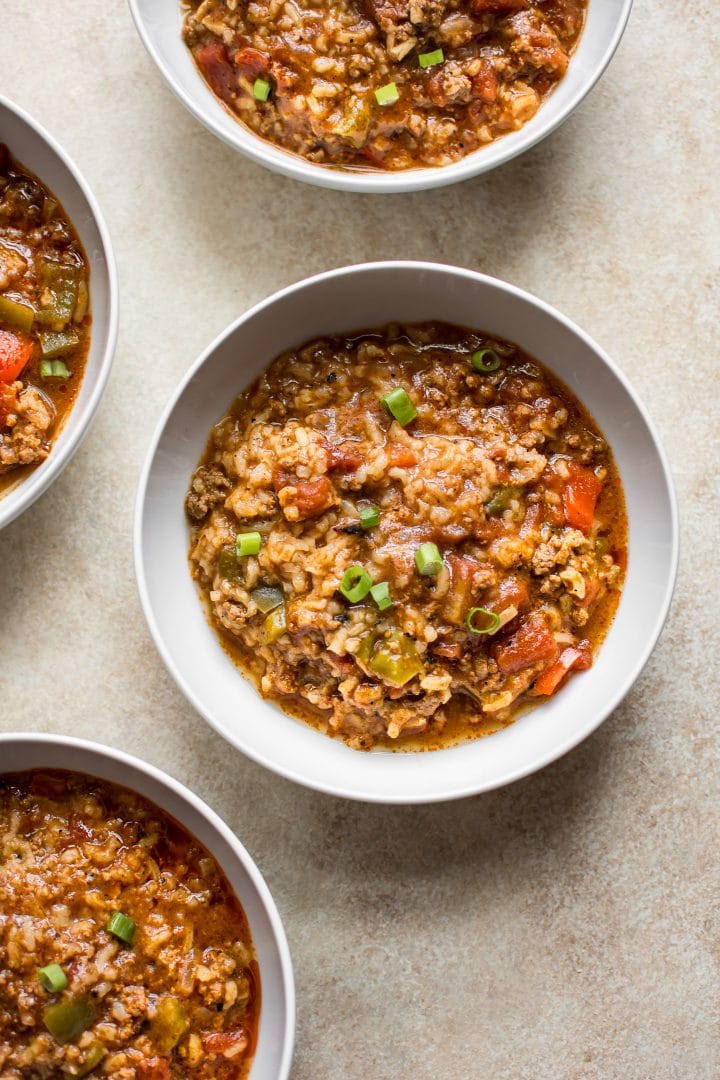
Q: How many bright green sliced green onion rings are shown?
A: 14